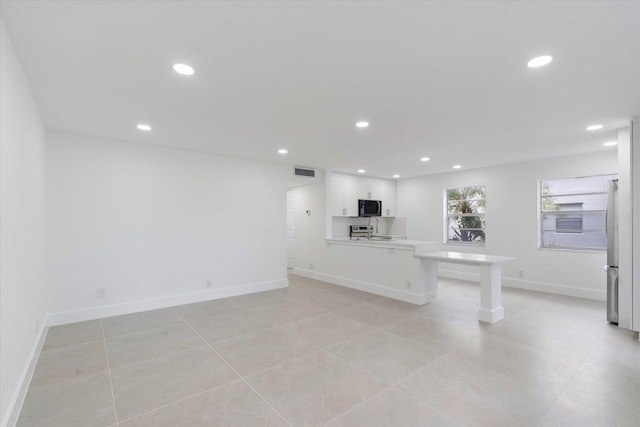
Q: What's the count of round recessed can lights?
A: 11